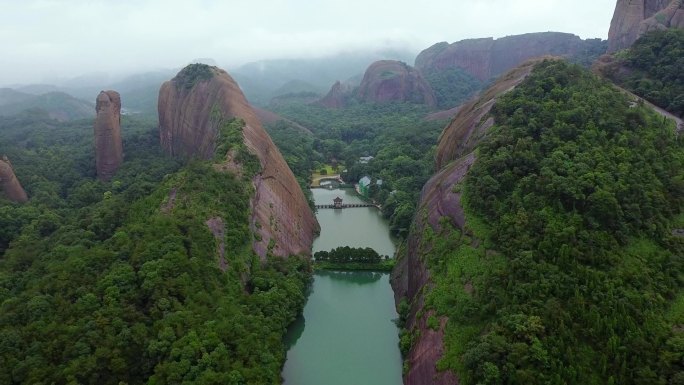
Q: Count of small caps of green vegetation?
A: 1